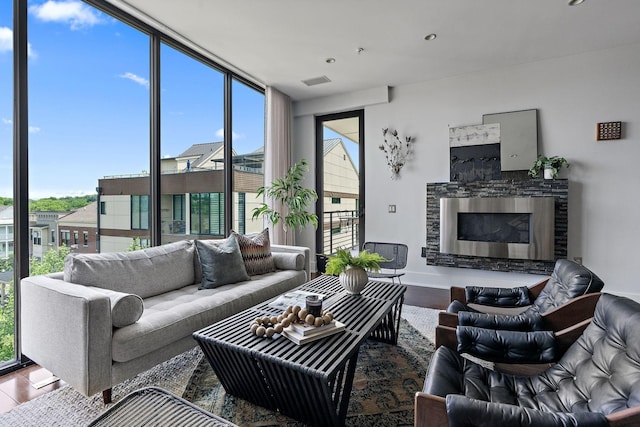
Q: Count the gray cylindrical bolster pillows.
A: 2